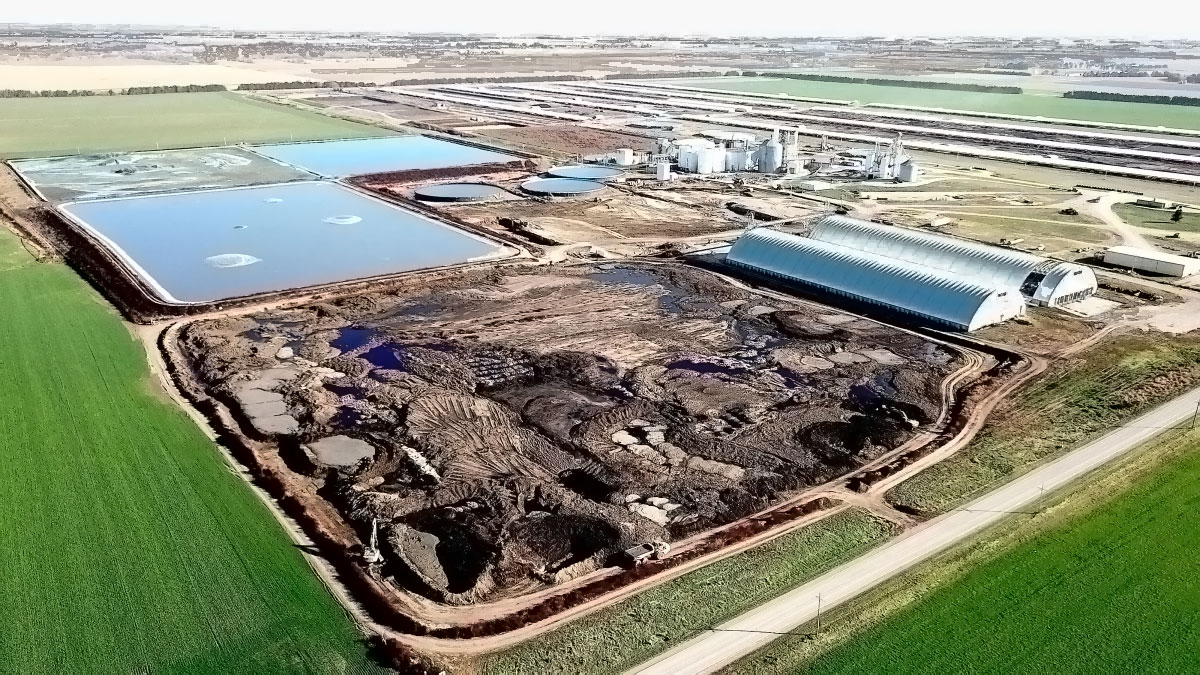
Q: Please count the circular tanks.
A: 3